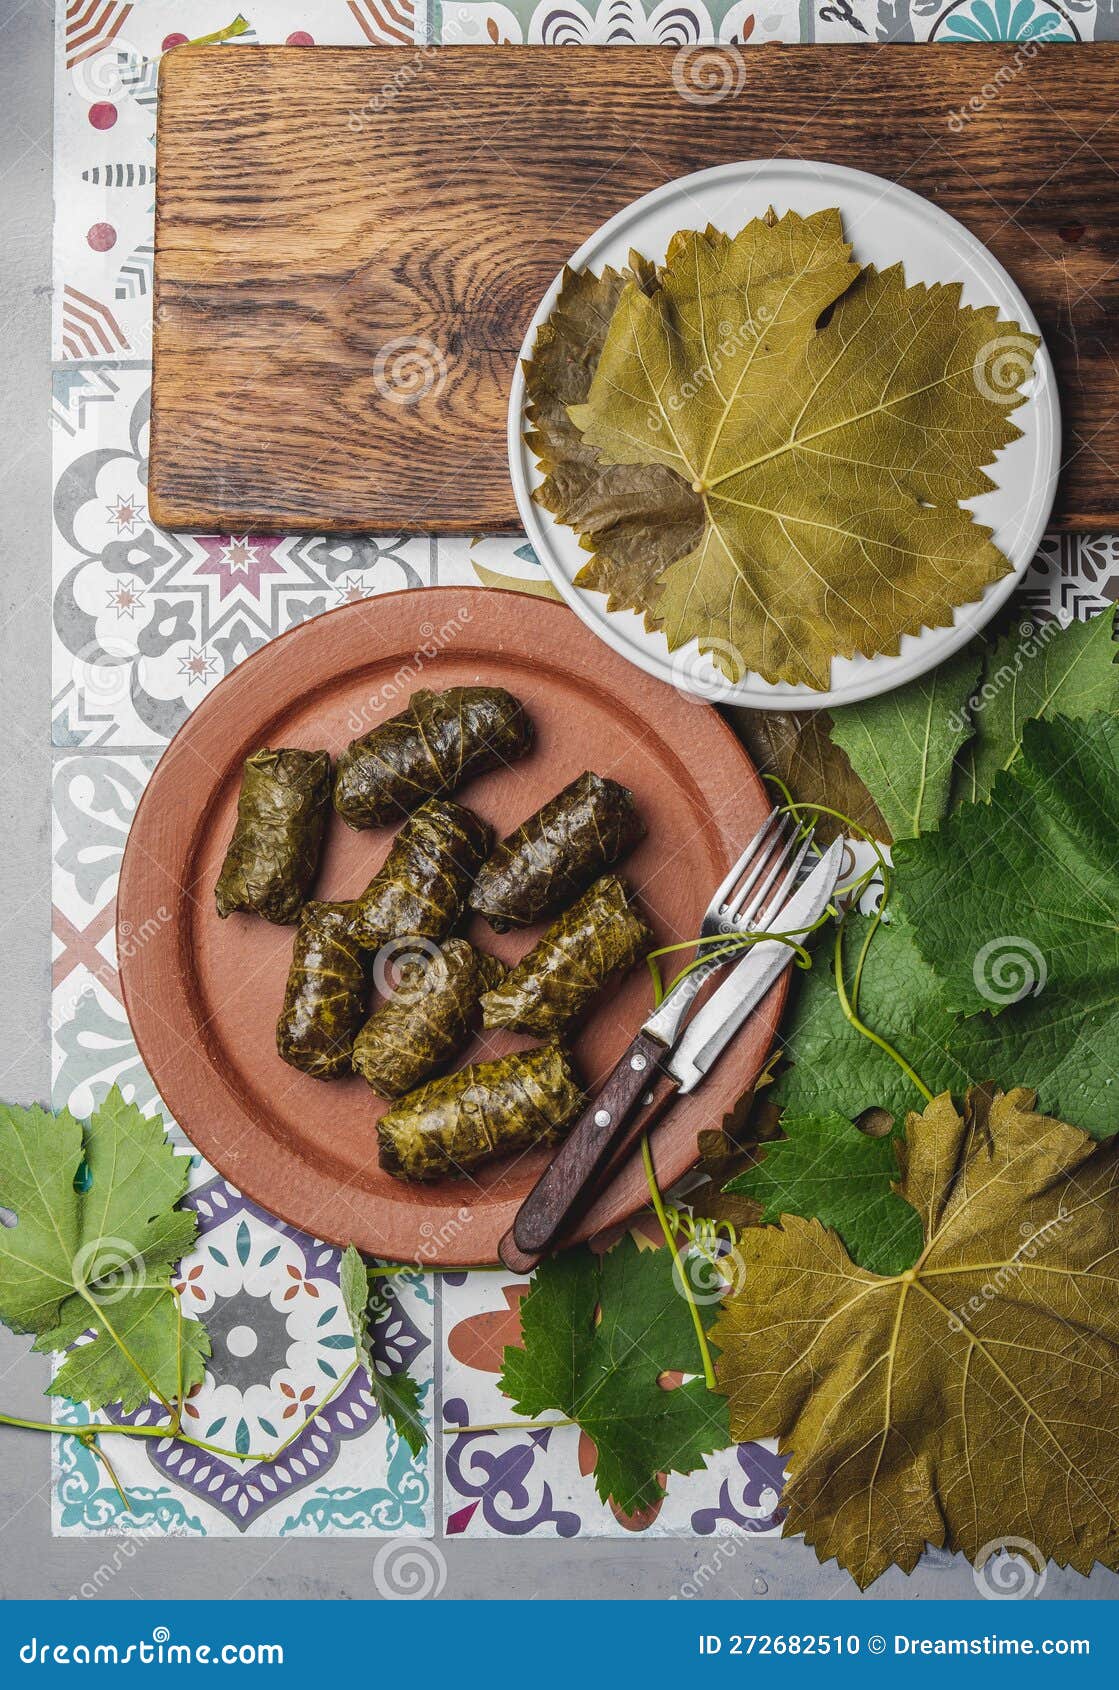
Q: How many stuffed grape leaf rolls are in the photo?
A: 8